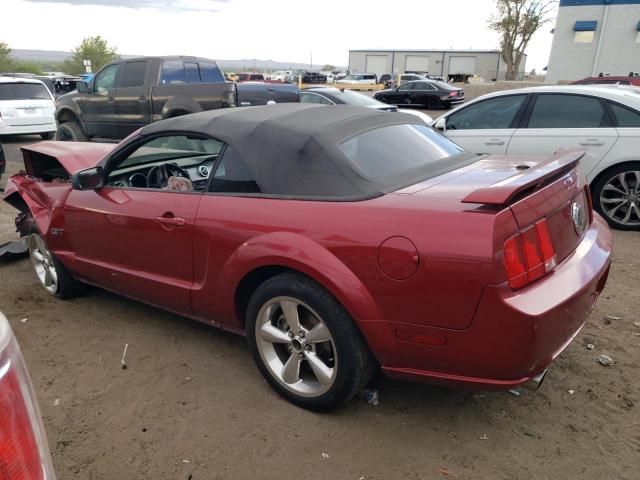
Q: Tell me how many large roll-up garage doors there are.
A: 3